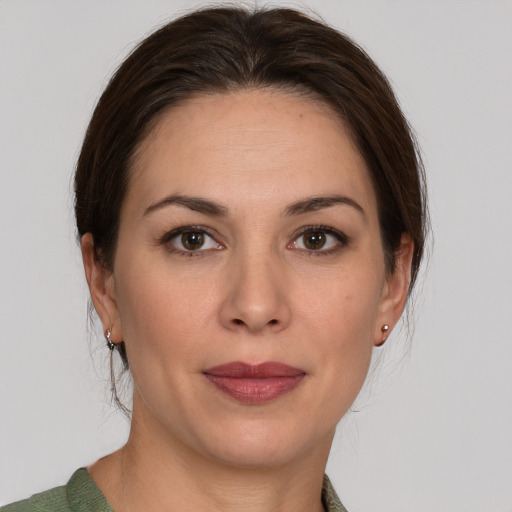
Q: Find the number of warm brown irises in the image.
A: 2